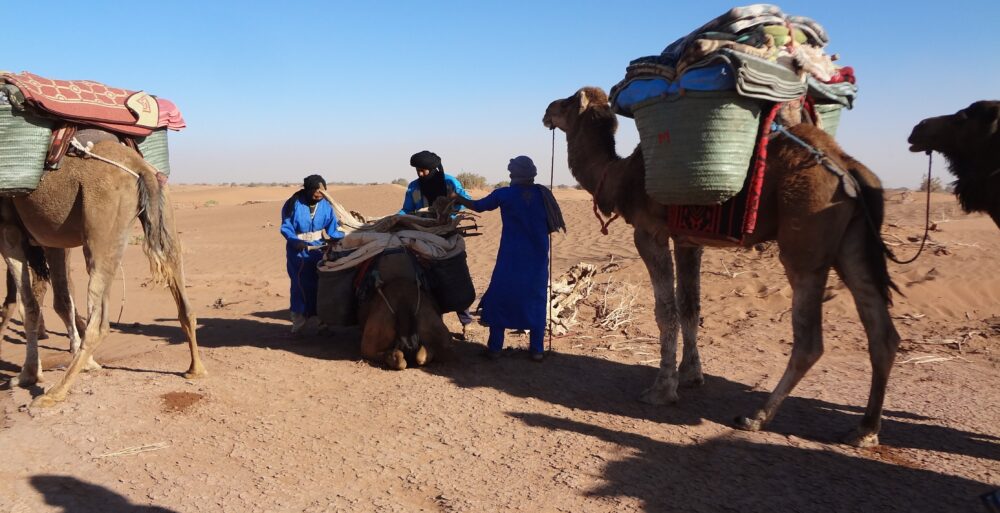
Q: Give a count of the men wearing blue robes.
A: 3